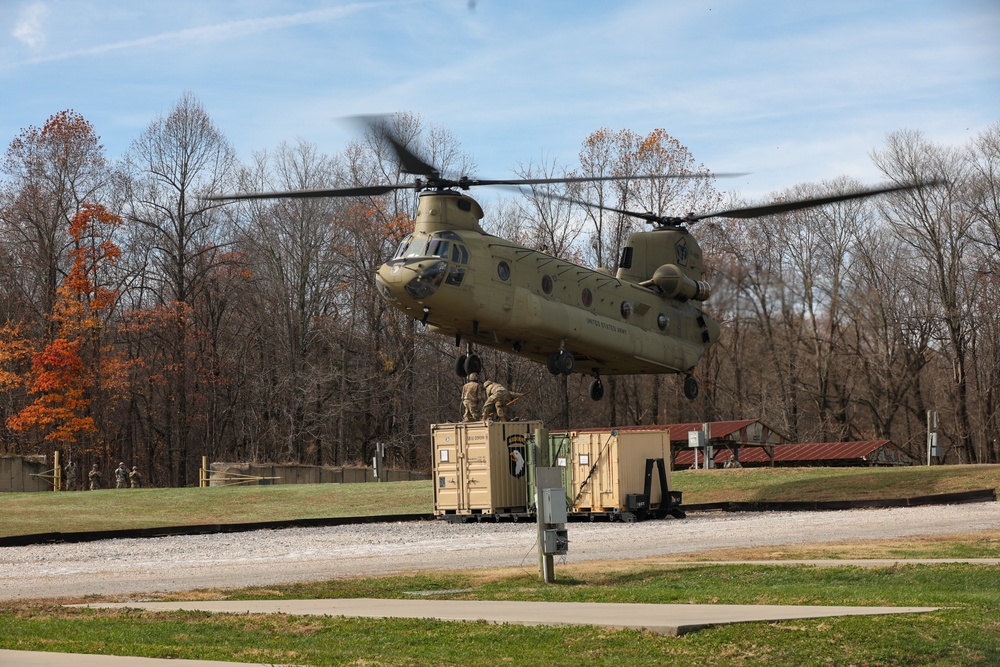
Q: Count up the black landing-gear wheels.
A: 6